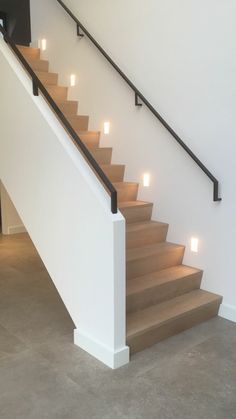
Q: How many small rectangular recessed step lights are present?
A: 5